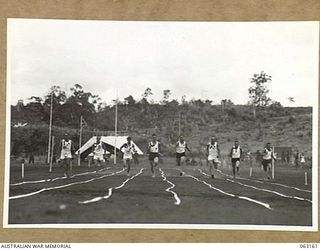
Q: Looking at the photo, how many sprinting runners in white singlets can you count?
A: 8